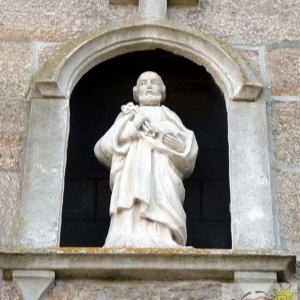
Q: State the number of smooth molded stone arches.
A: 1